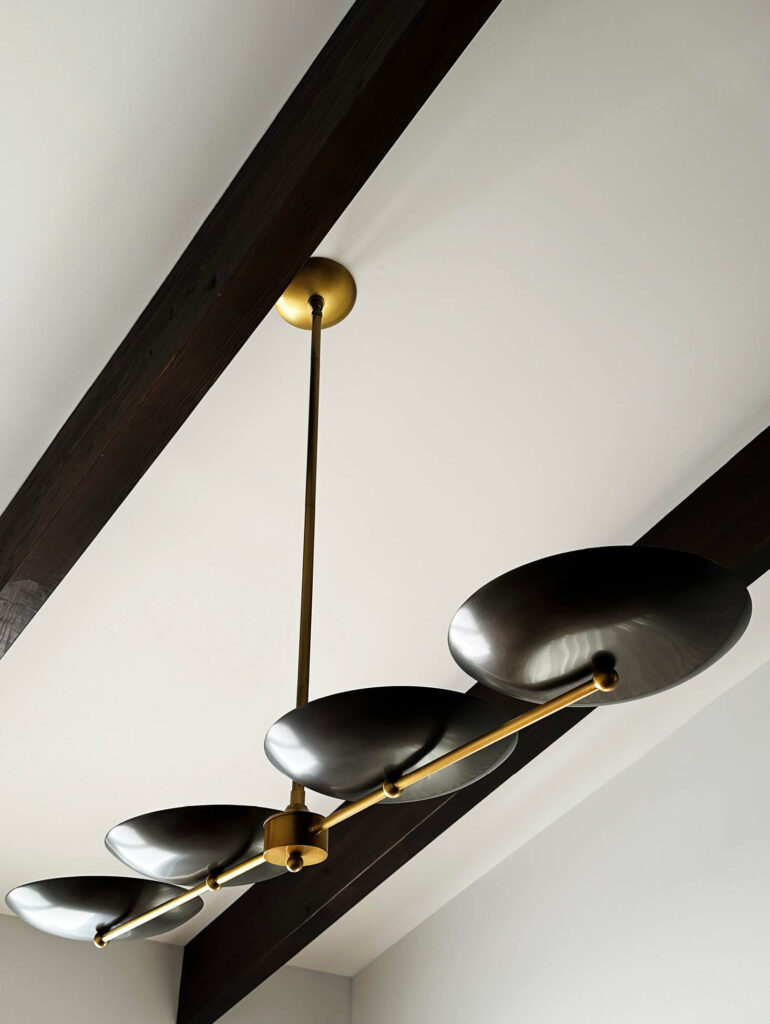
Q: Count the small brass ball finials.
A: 5